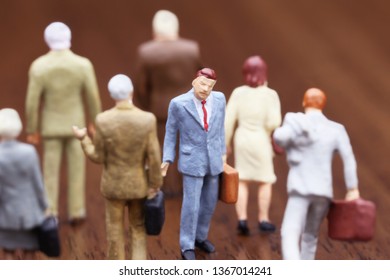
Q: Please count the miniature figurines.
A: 7